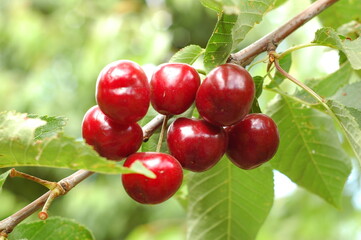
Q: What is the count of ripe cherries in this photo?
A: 7